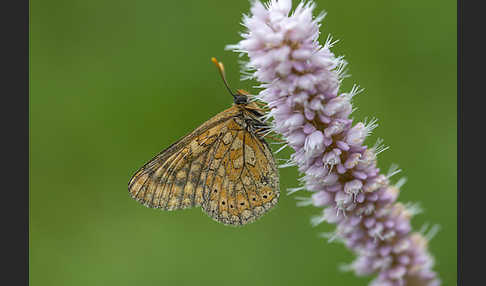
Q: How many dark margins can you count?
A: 2